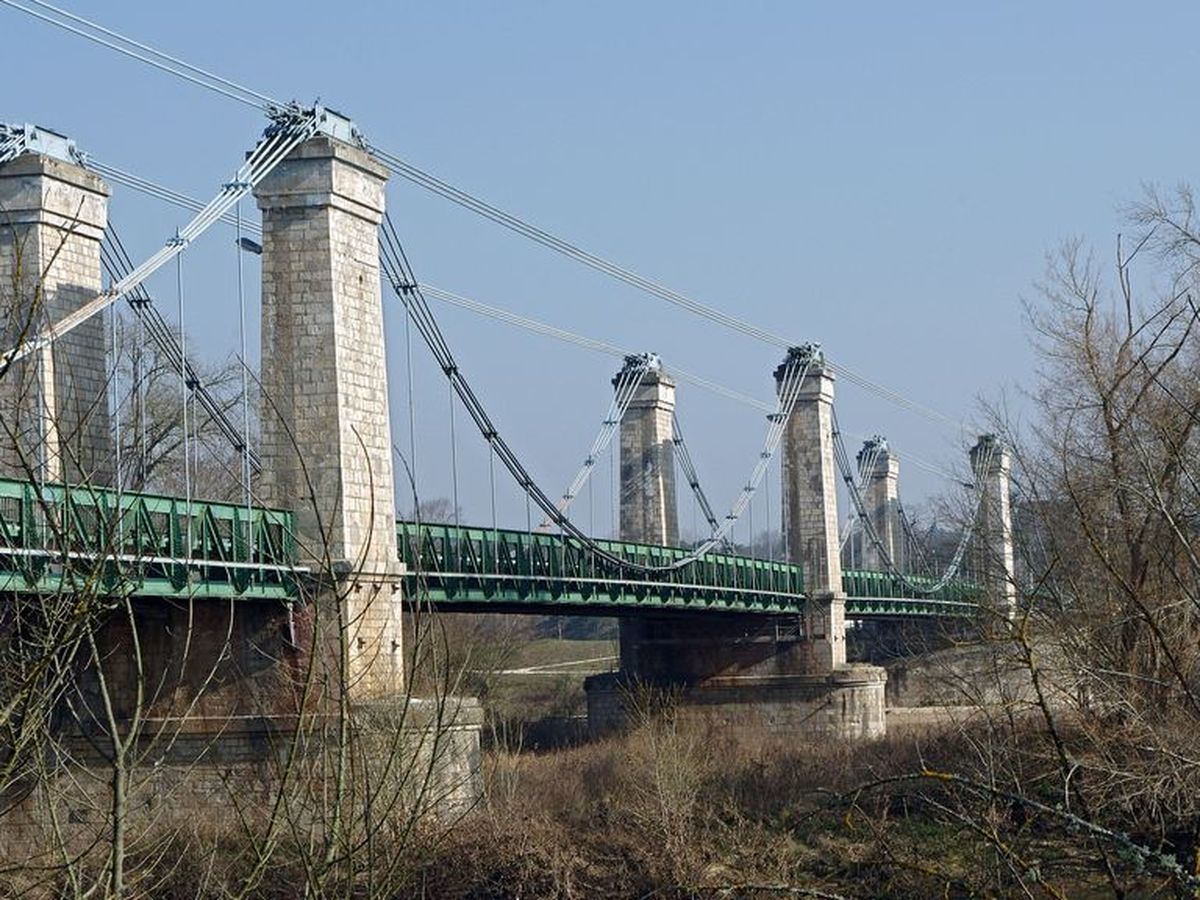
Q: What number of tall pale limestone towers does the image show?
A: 6